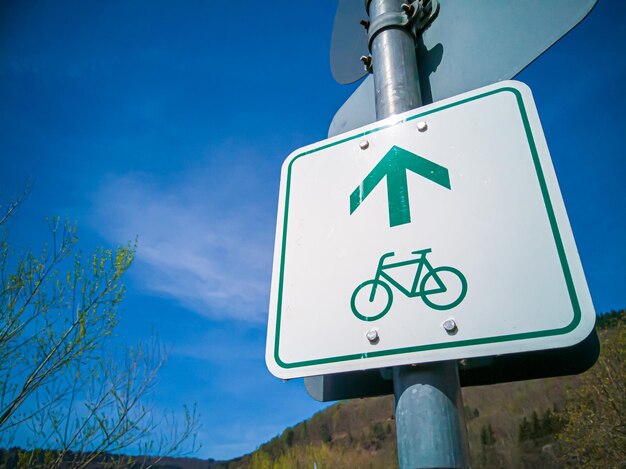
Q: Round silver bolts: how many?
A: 4